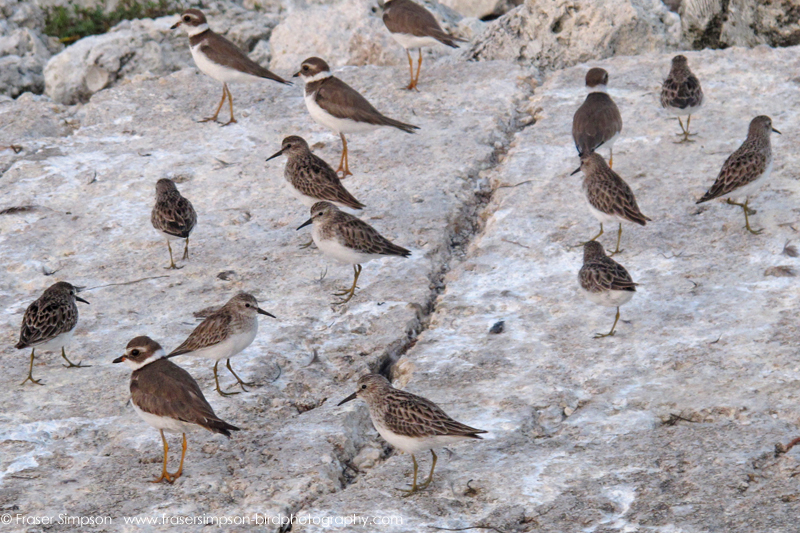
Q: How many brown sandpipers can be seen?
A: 10